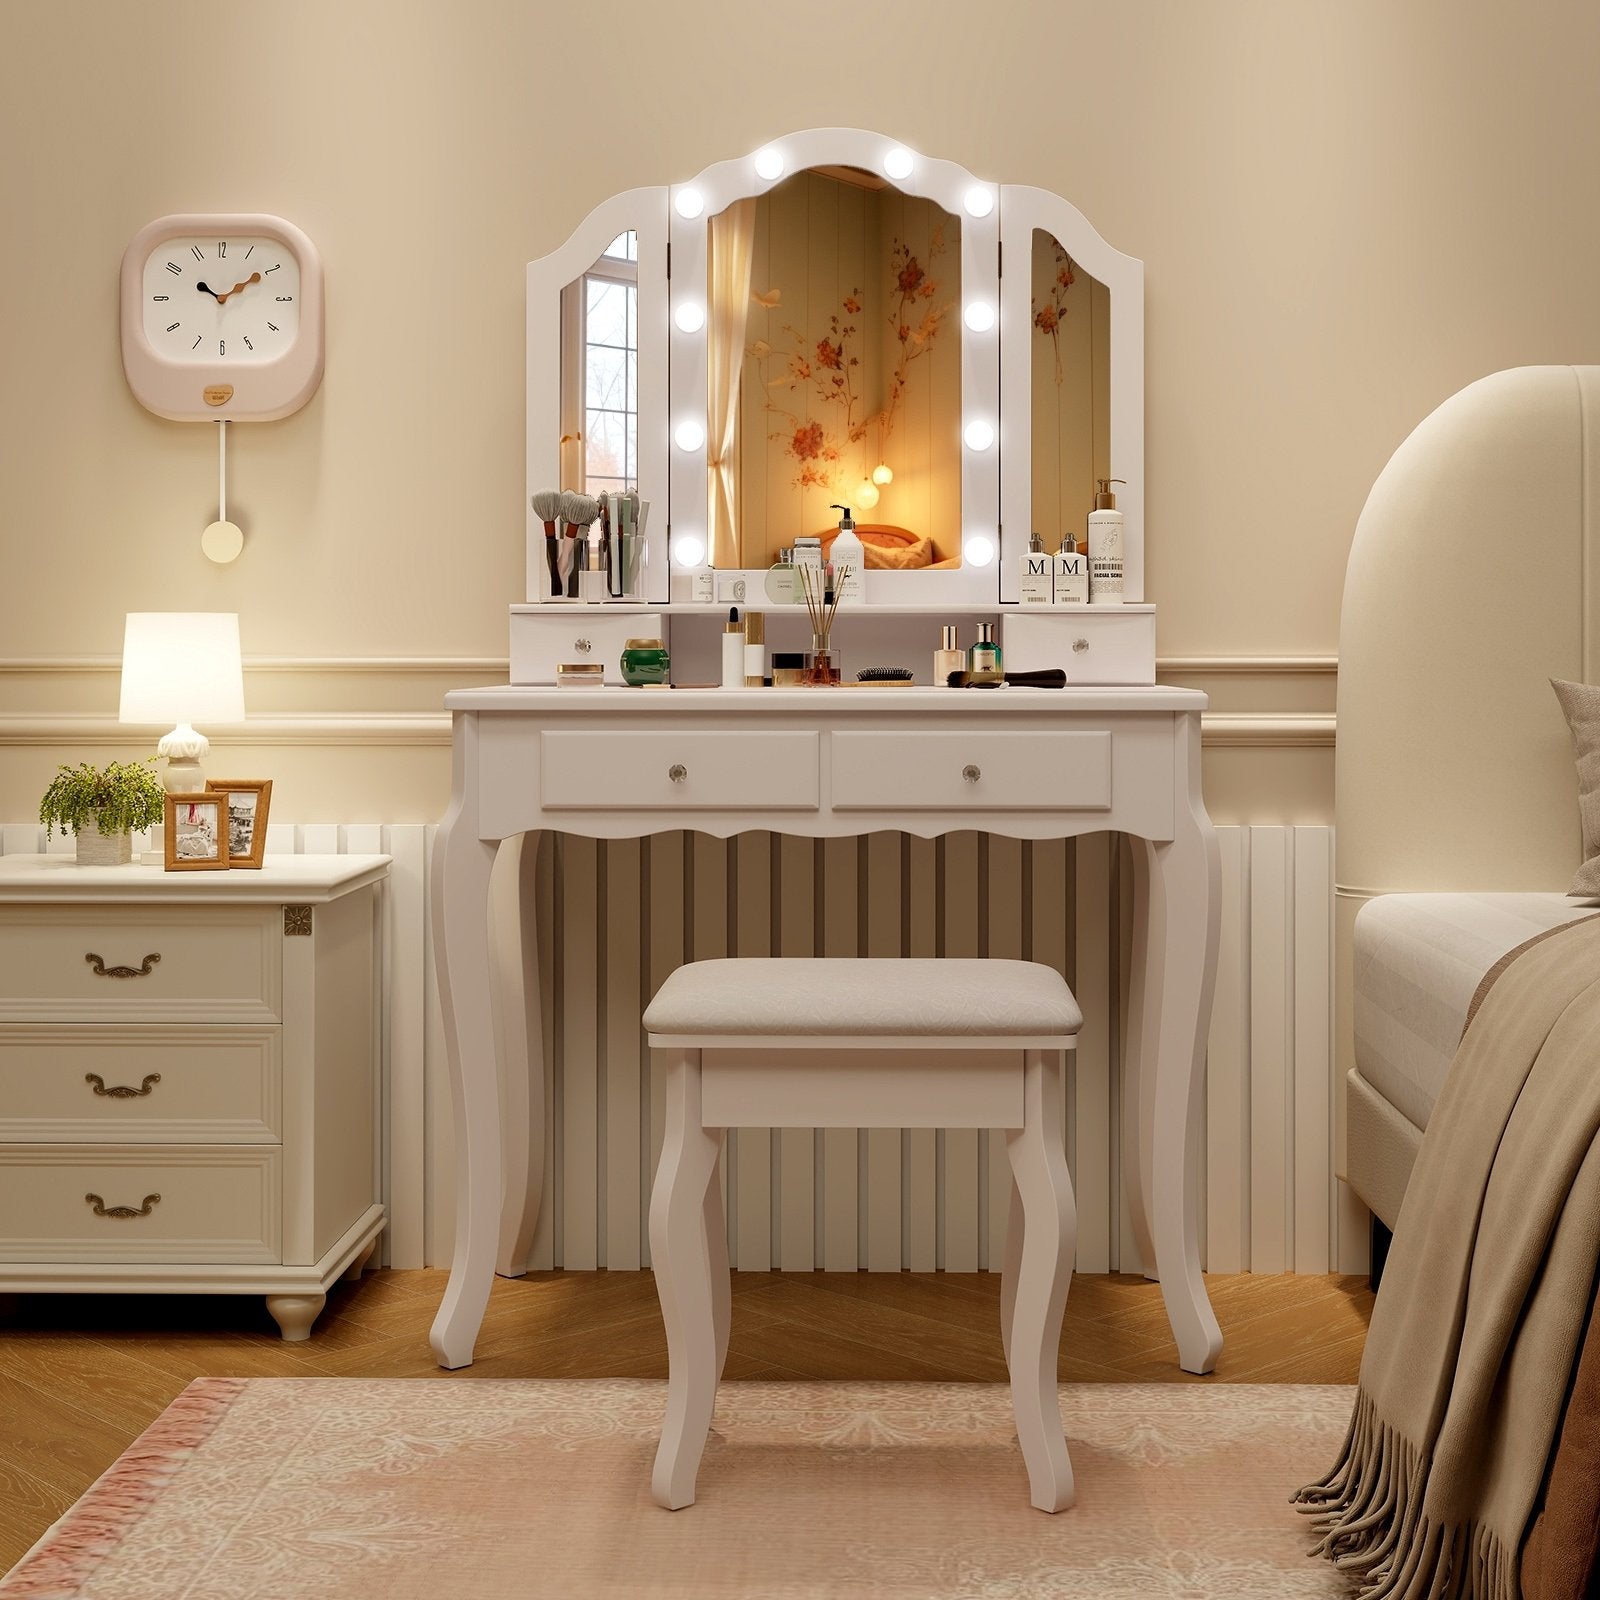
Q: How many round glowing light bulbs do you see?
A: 10